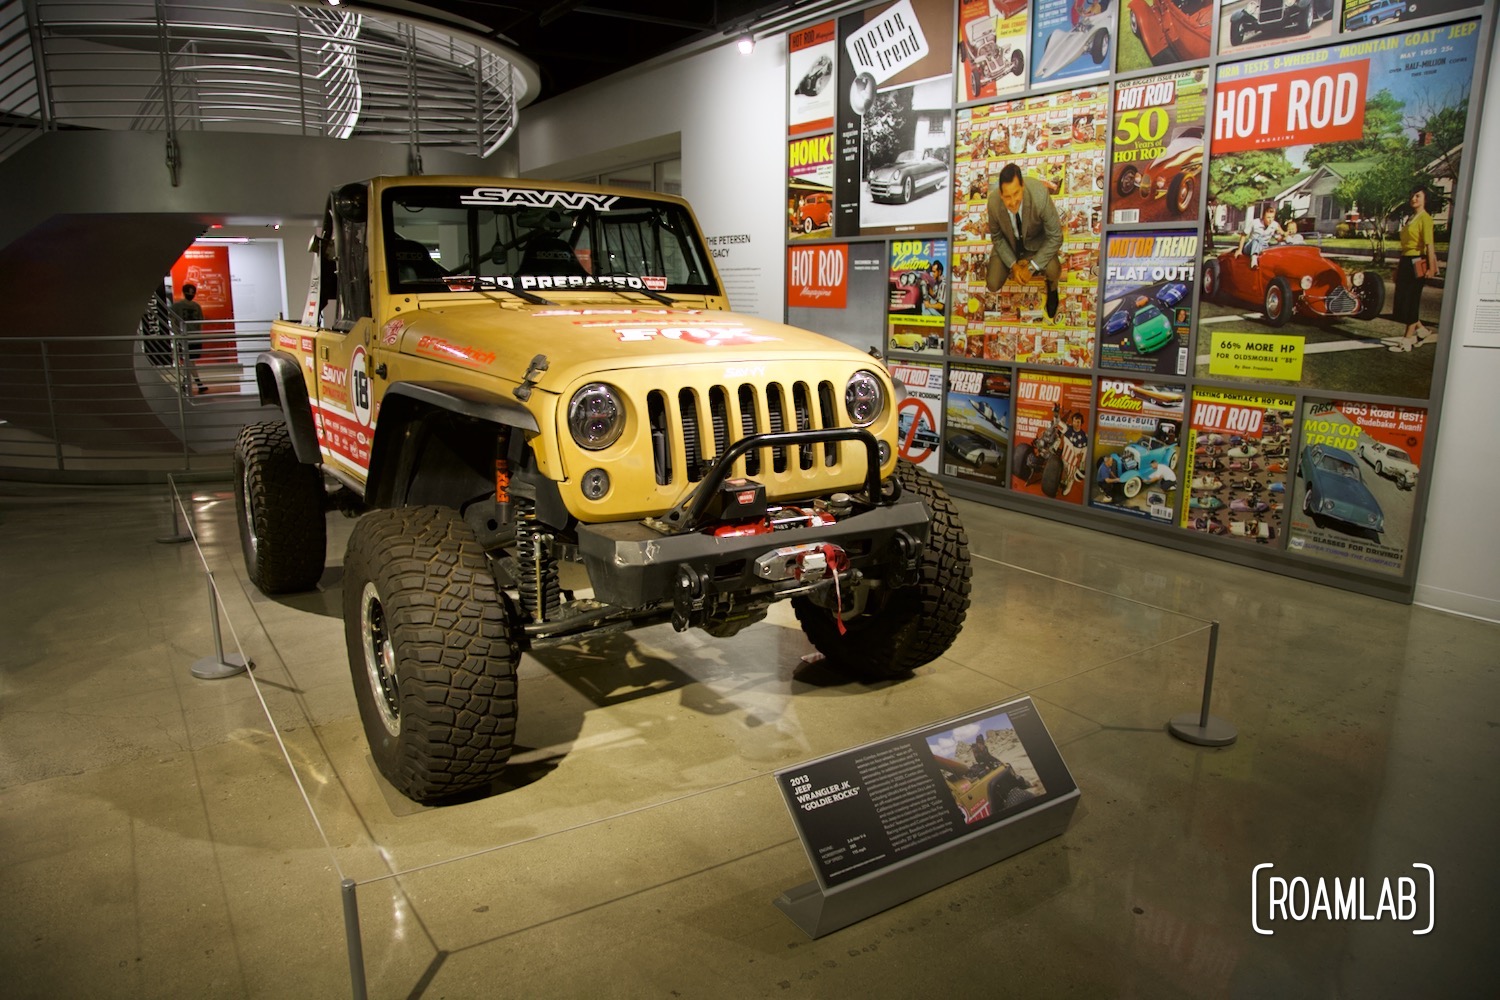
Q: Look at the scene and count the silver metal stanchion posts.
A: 4